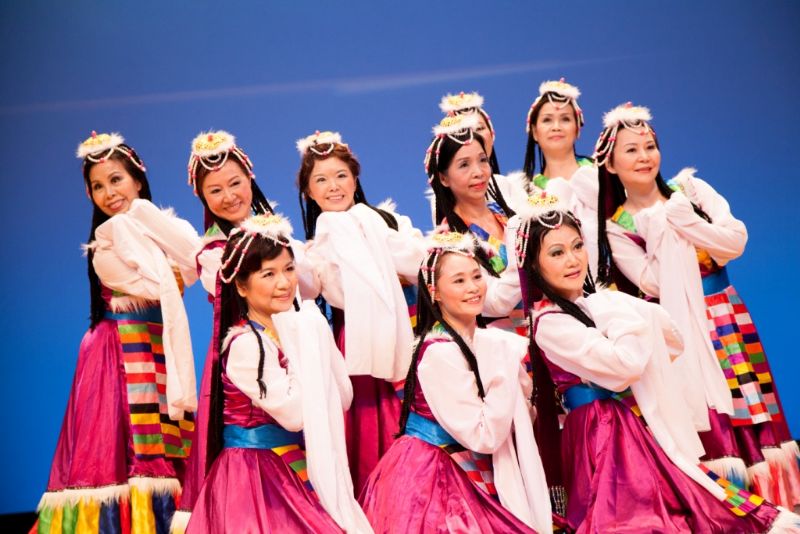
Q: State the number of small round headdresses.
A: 10